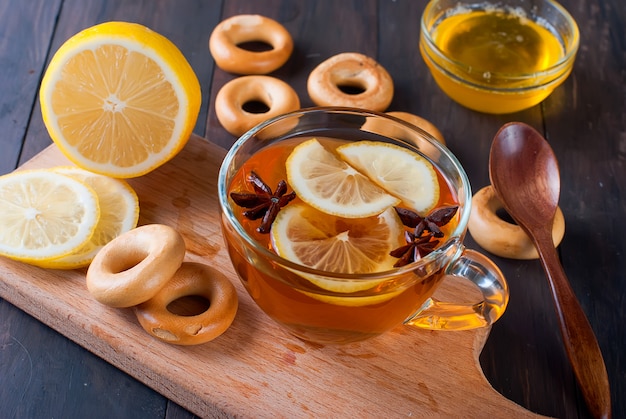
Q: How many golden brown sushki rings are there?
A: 7